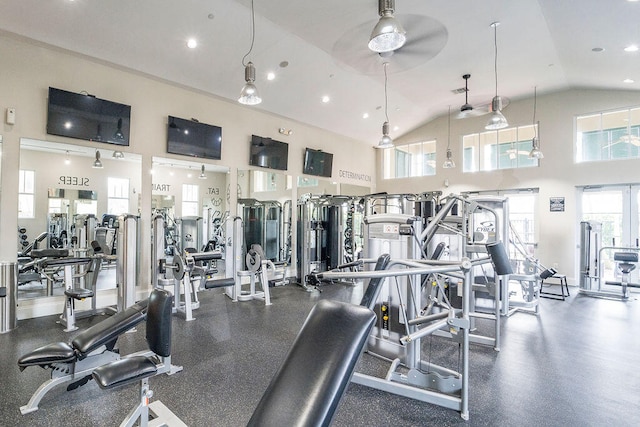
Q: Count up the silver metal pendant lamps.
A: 6